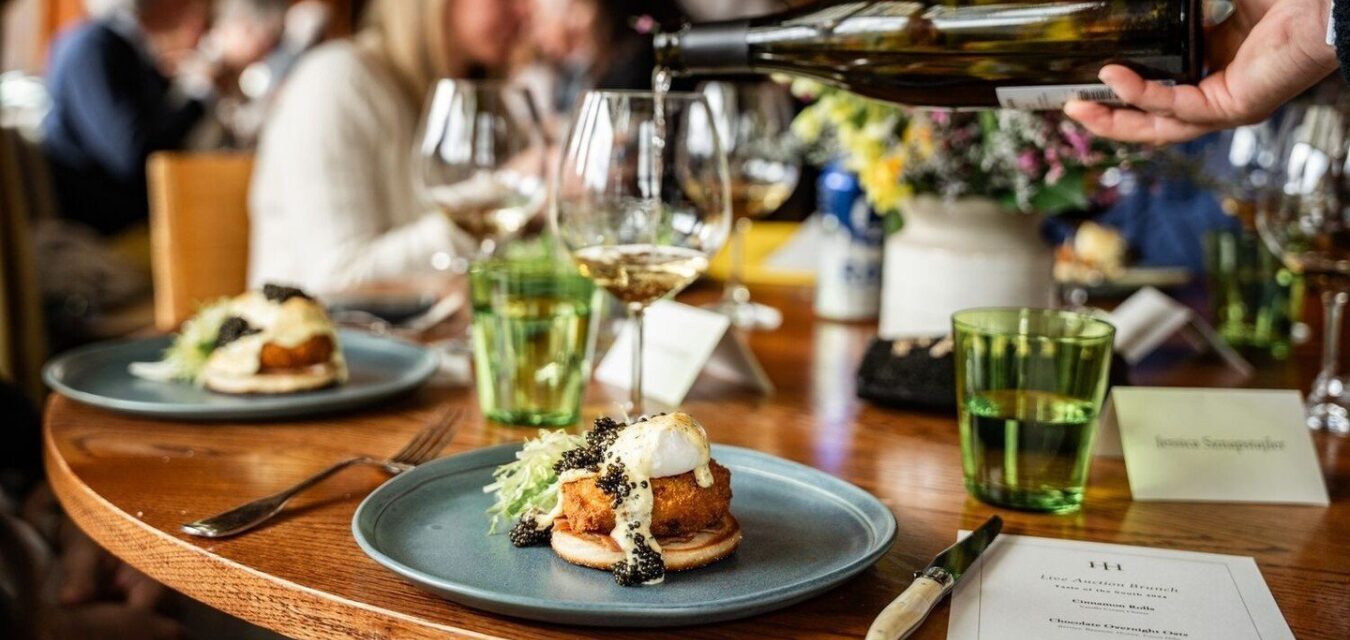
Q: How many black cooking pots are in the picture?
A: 0